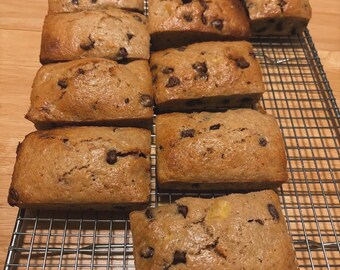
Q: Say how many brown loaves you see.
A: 9